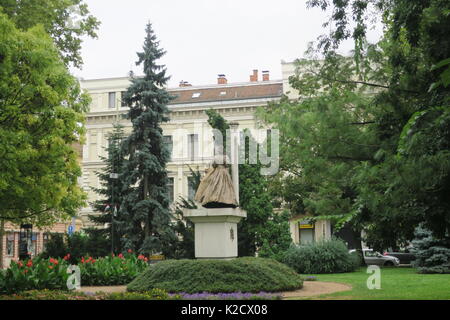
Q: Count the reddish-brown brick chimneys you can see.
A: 4